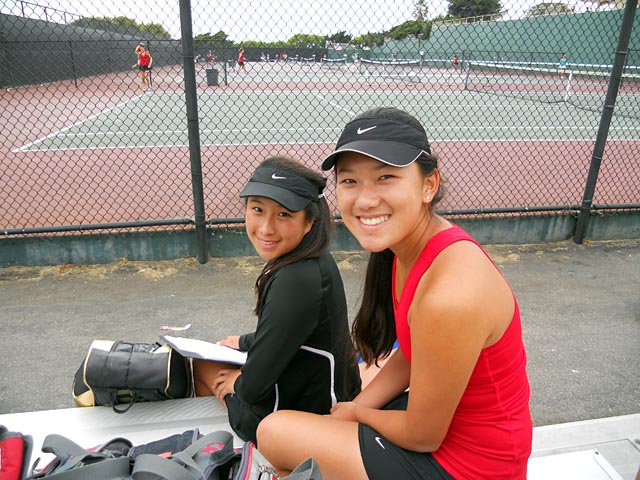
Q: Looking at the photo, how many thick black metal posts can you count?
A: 2